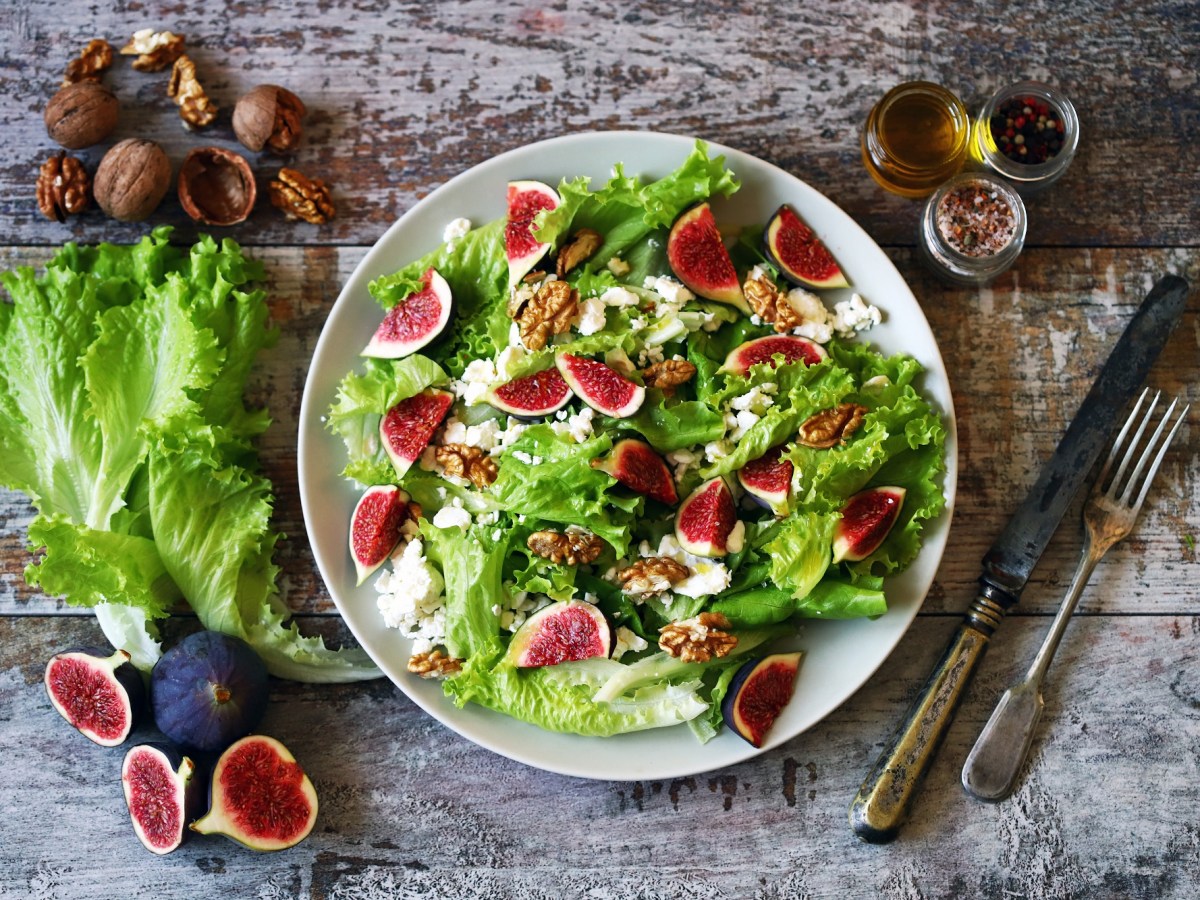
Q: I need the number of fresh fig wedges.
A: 15